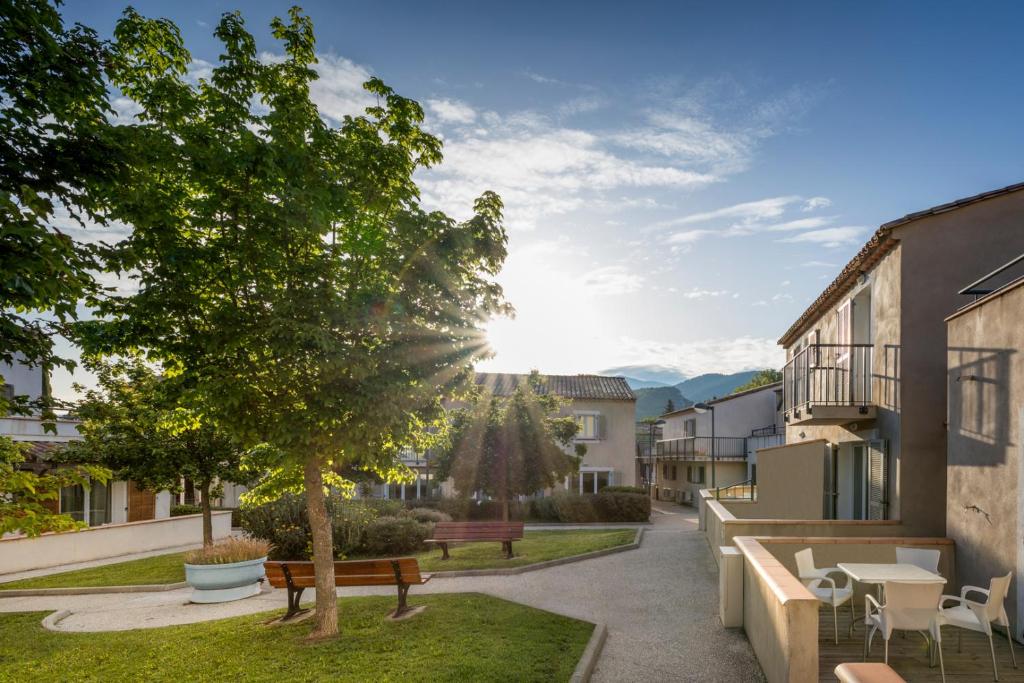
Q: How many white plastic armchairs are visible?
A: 4